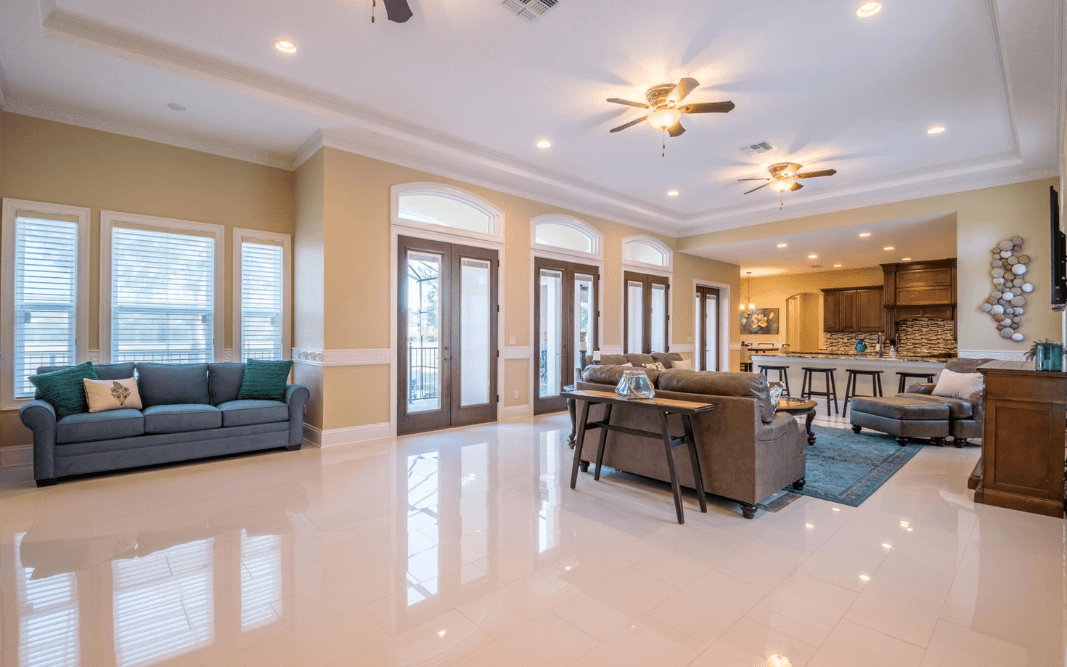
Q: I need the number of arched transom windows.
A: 3